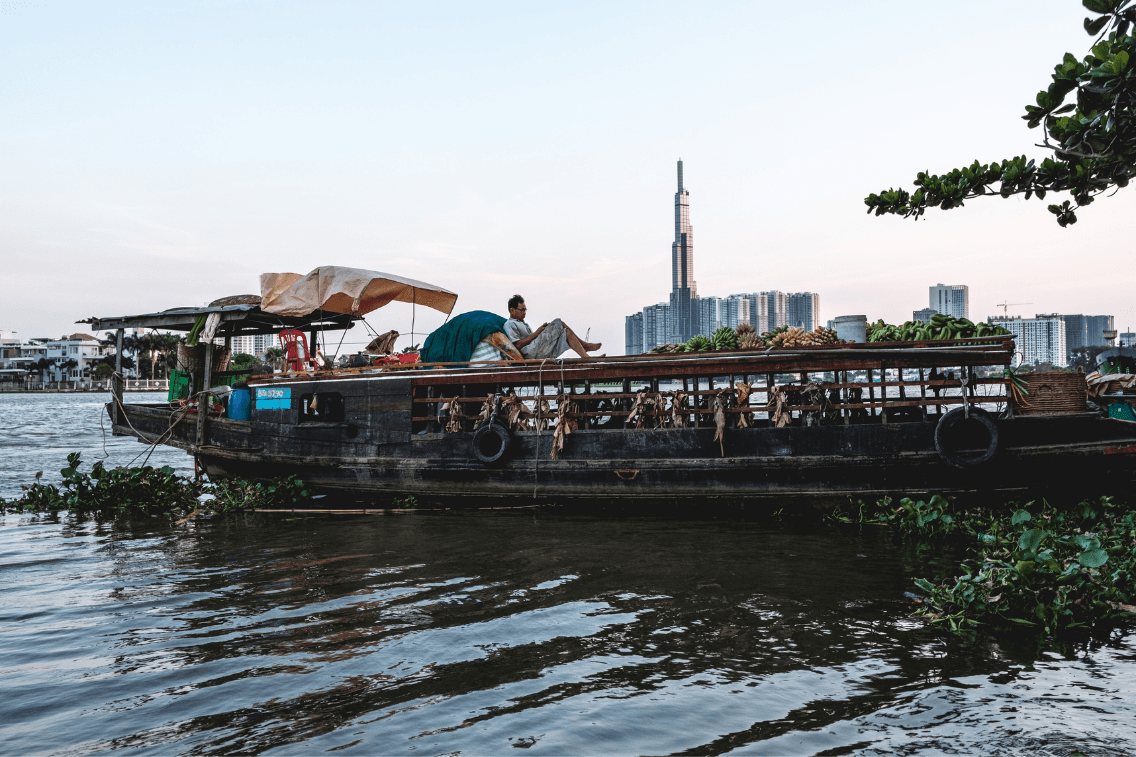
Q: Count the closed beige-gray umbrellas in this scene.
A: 0